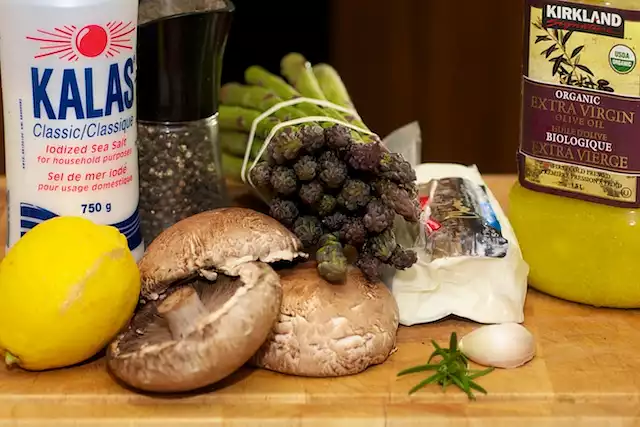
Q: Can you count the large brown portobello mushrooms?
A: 3